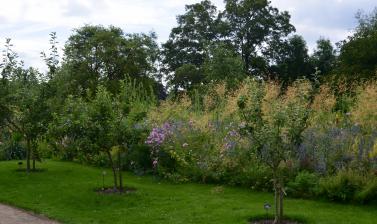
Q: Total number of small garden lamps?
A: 3